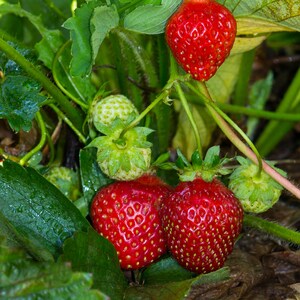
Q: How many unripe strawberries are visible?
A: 4